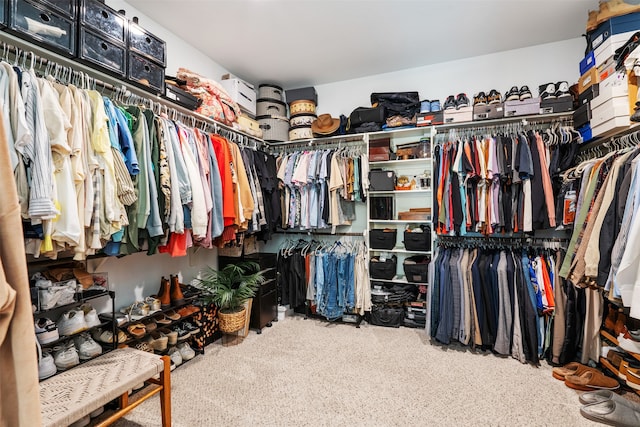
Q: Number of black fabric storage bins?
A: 4